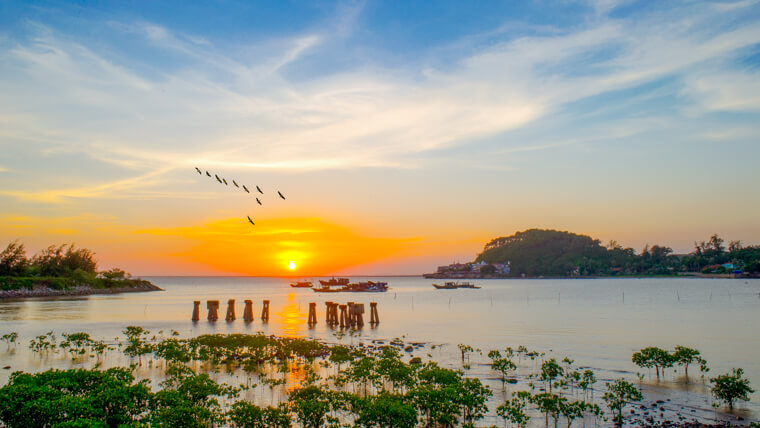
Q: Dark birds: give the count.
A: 10